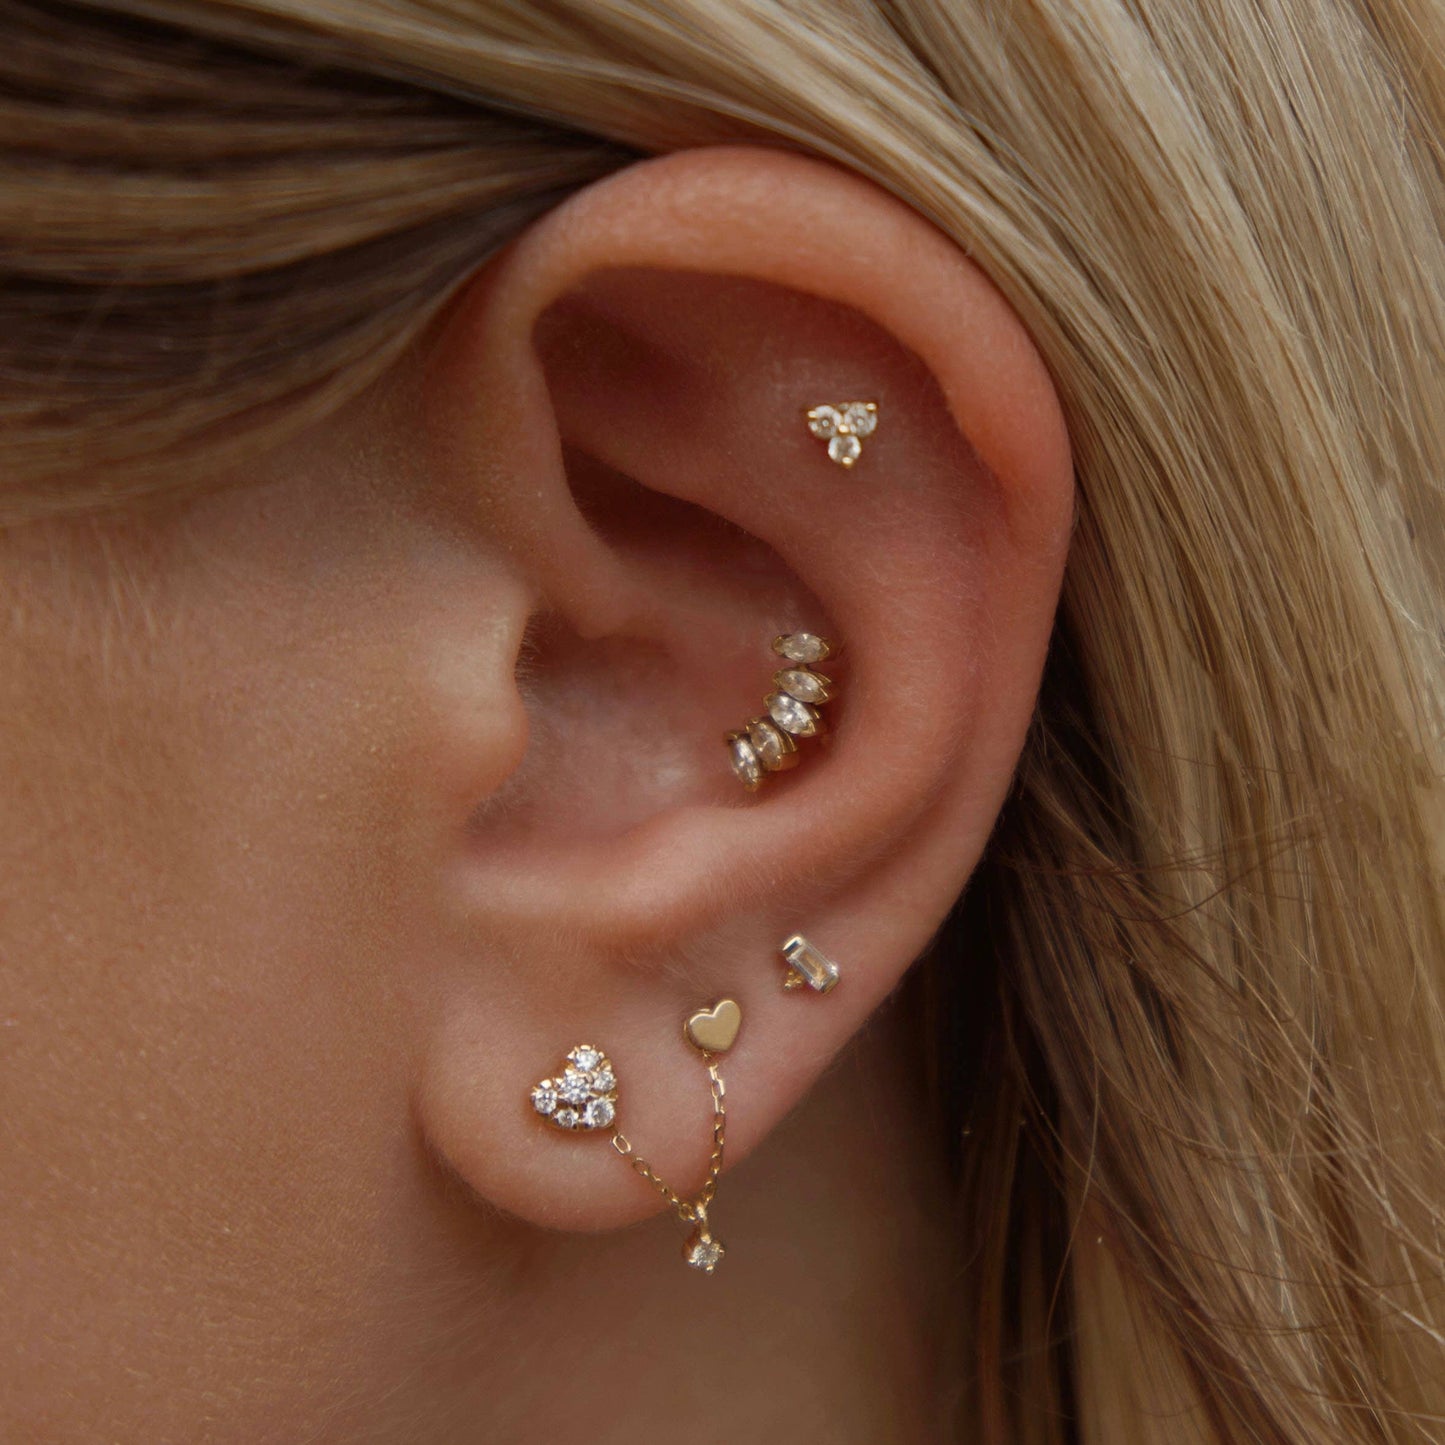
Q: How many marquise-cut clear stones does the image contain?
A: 5